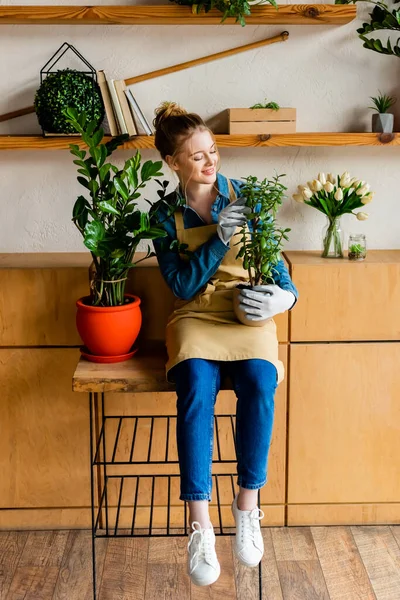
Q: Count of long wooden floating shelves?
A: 2